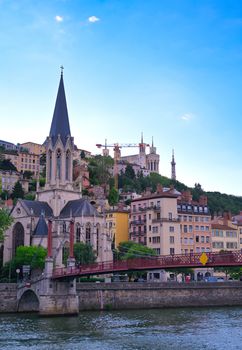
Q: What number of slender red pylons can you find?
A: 2